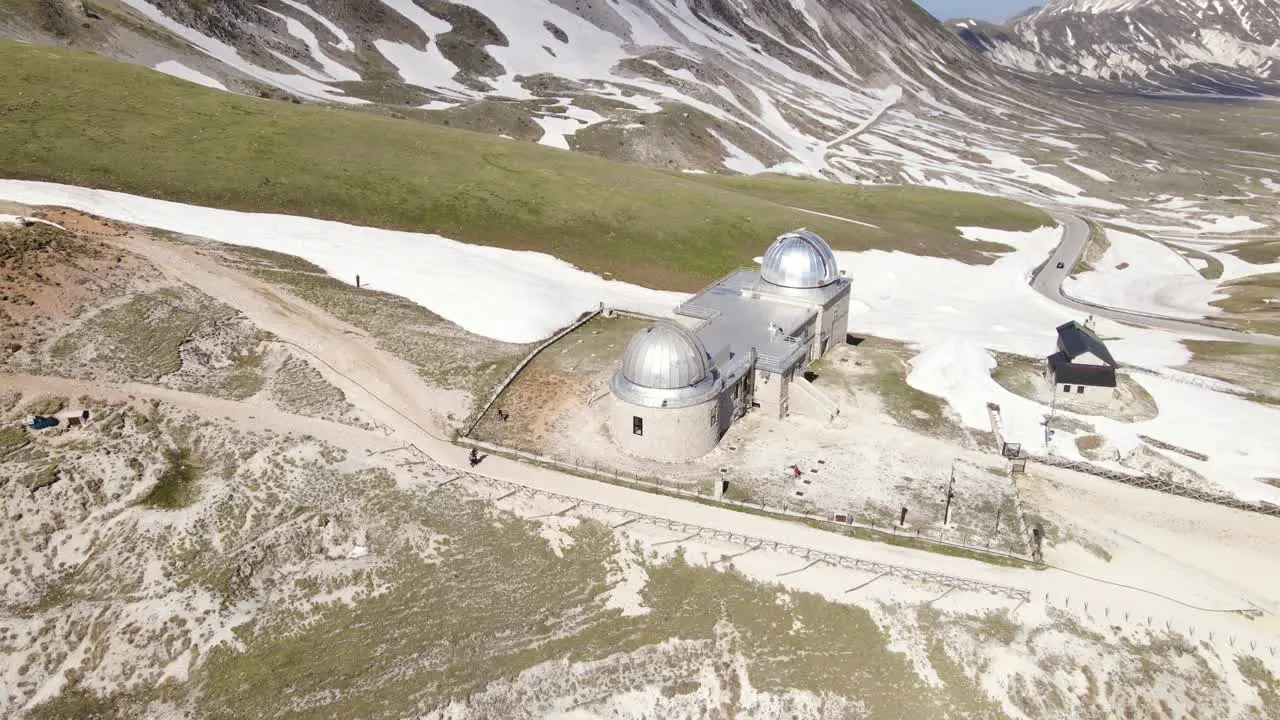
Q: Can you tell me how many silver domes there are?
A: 2